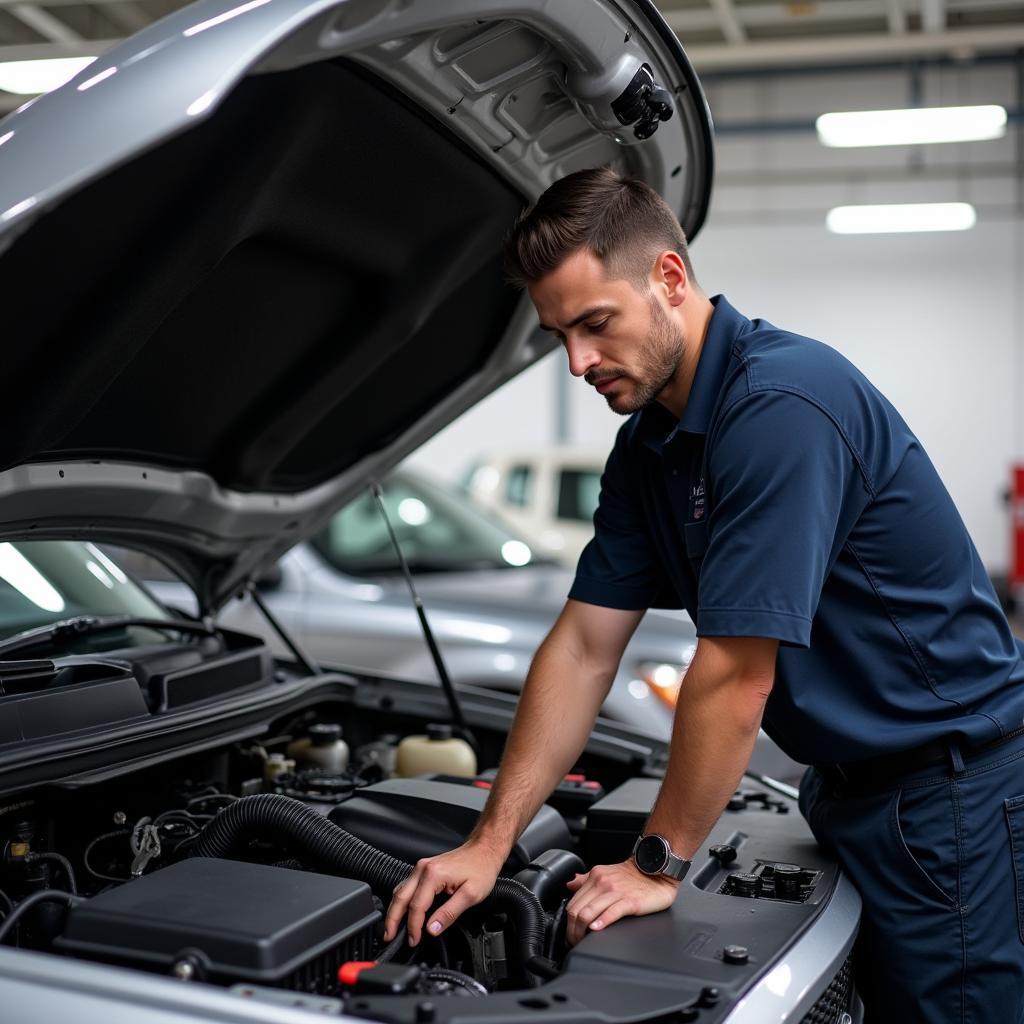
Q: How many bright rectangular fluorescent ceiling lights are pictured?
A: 3